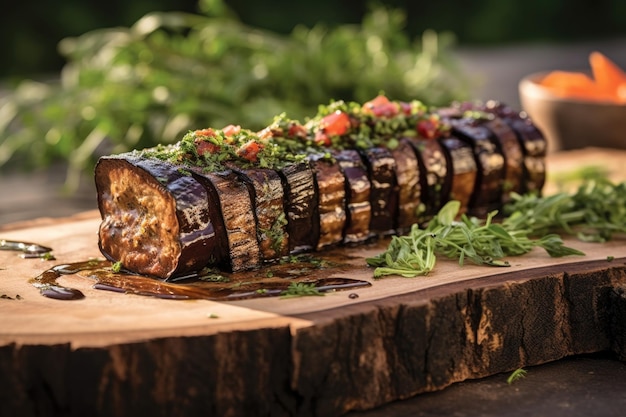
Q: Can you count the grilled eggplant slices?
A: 13